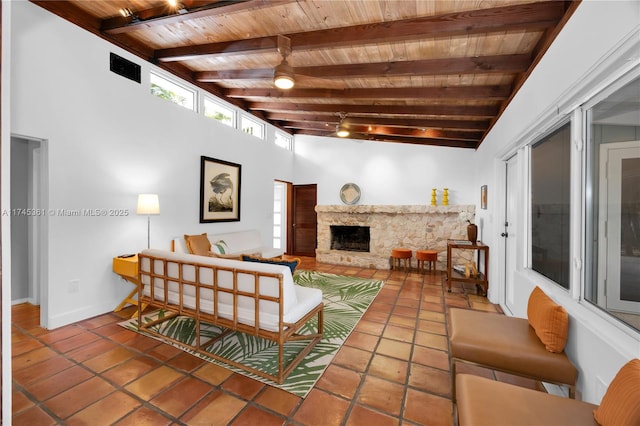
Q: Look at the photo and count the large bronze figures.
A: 0